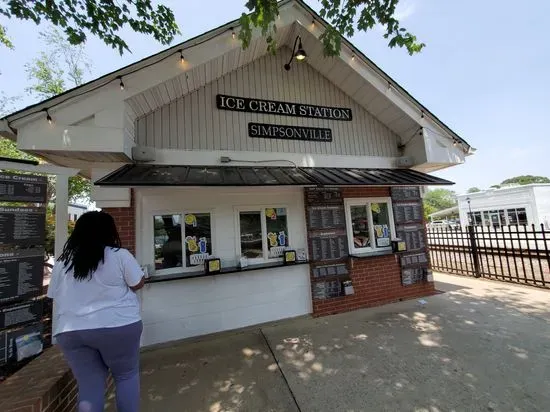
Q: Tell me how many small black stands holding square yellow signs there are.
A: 3